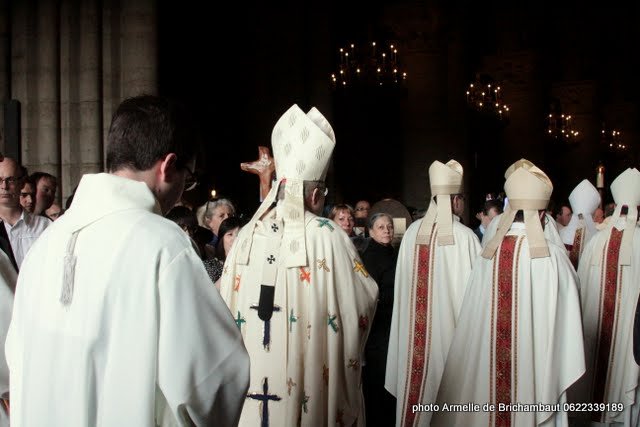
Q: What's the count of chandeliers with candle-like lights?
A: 4